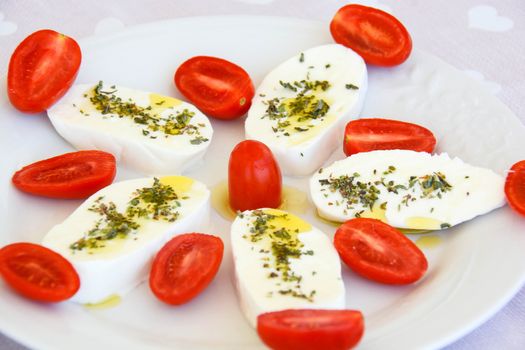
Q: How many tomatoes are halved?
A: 10